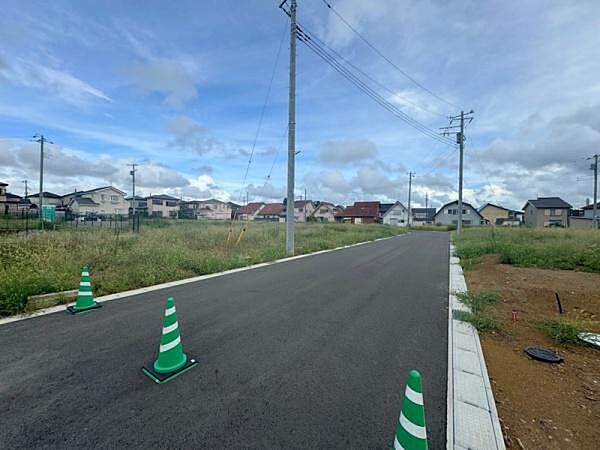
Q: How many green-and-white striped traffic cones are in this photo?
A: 3